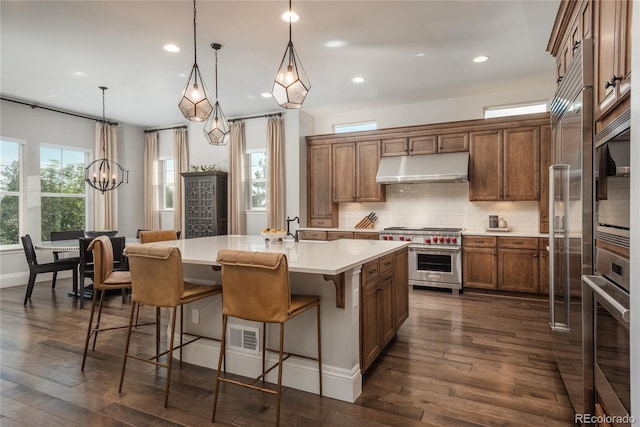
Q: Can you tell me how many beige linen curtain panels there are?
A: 5